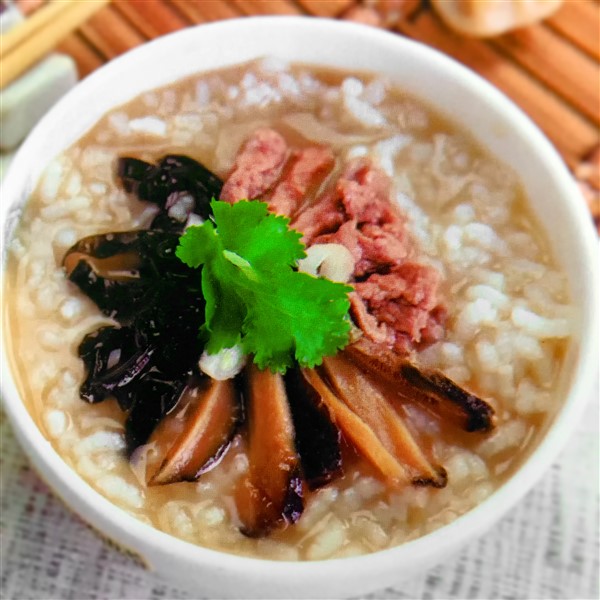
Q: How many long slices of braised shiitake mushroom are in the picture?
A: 5